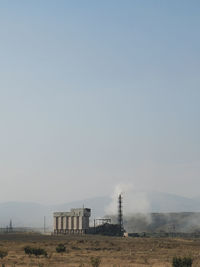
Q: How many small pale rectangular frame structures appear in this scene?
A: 1